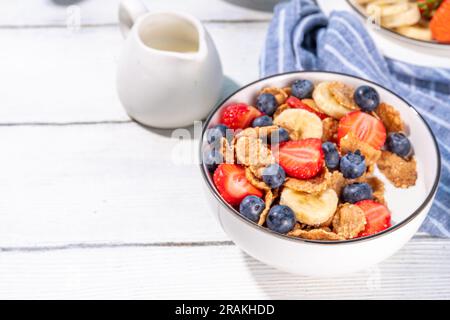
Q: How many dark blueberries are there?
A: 14